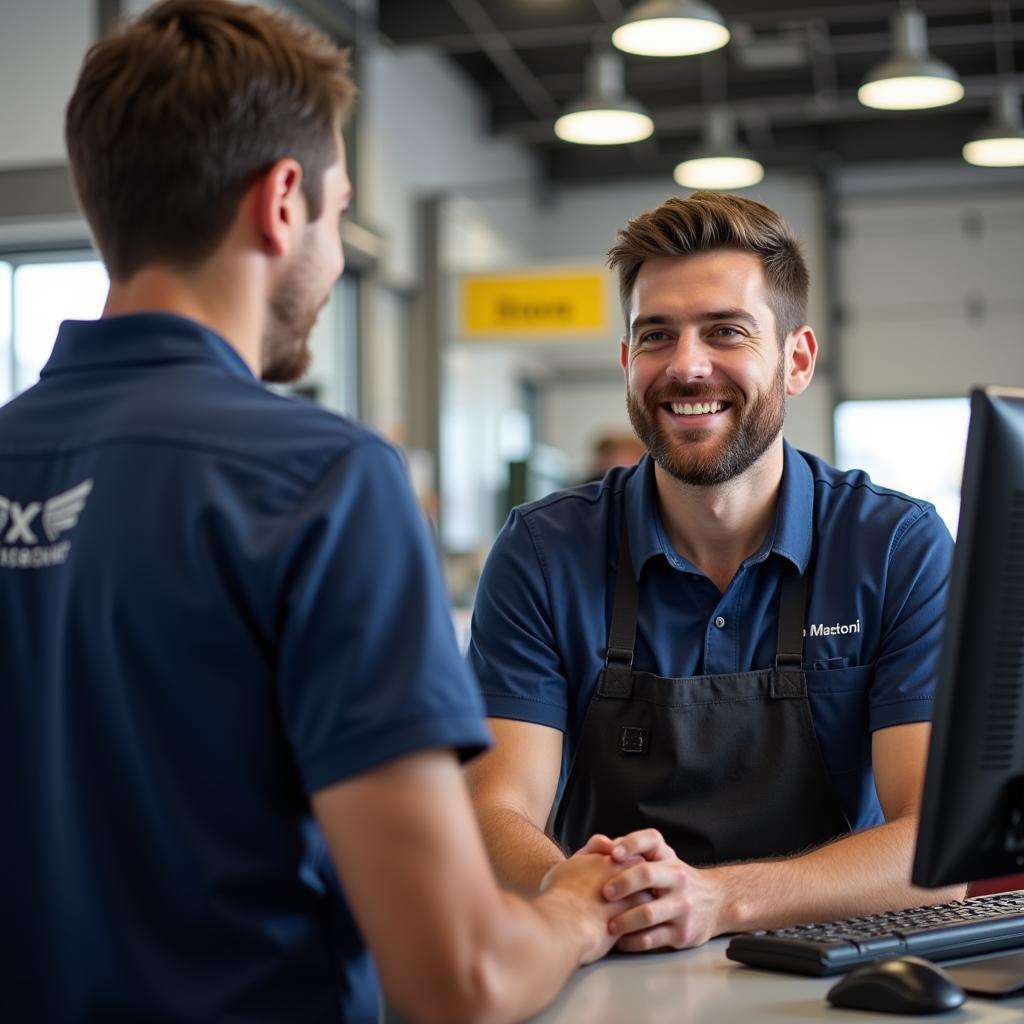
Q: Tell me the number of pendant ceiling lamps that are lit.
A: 5